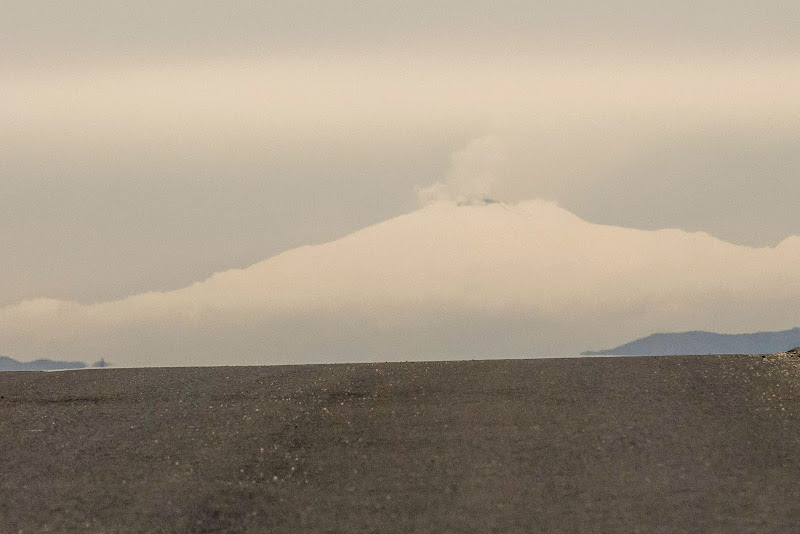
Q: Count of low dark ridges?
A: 2